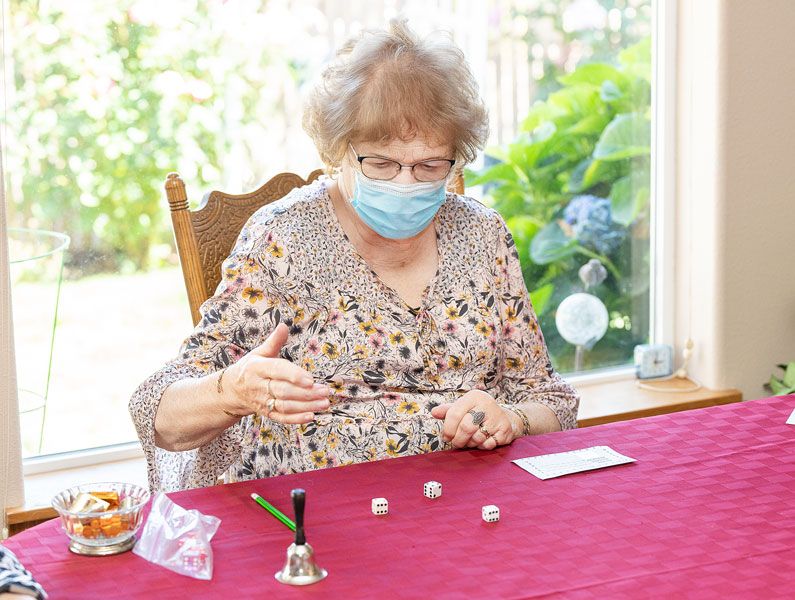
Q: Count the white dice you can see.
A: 3